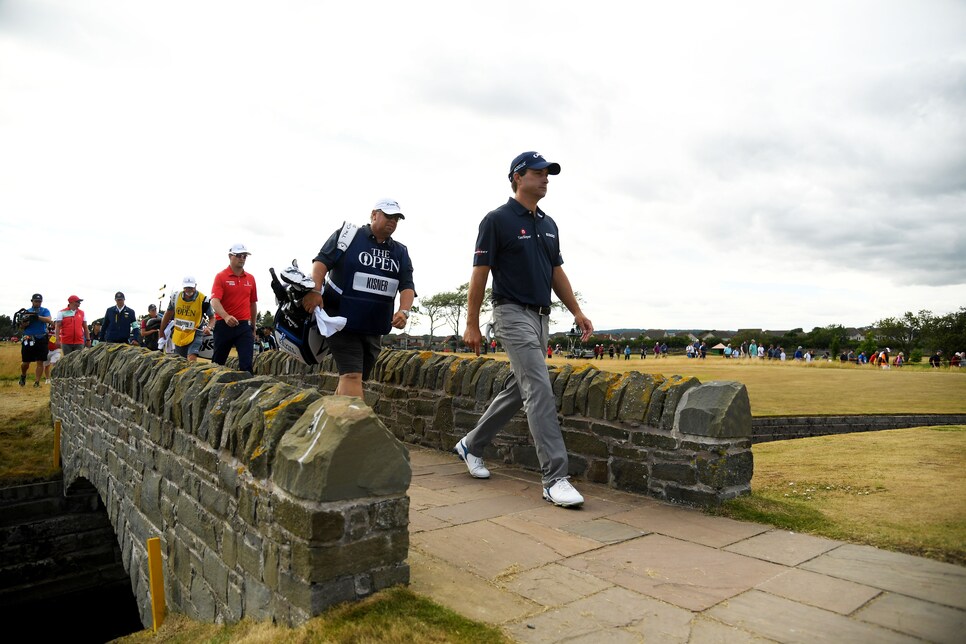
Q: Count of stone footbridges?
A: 1